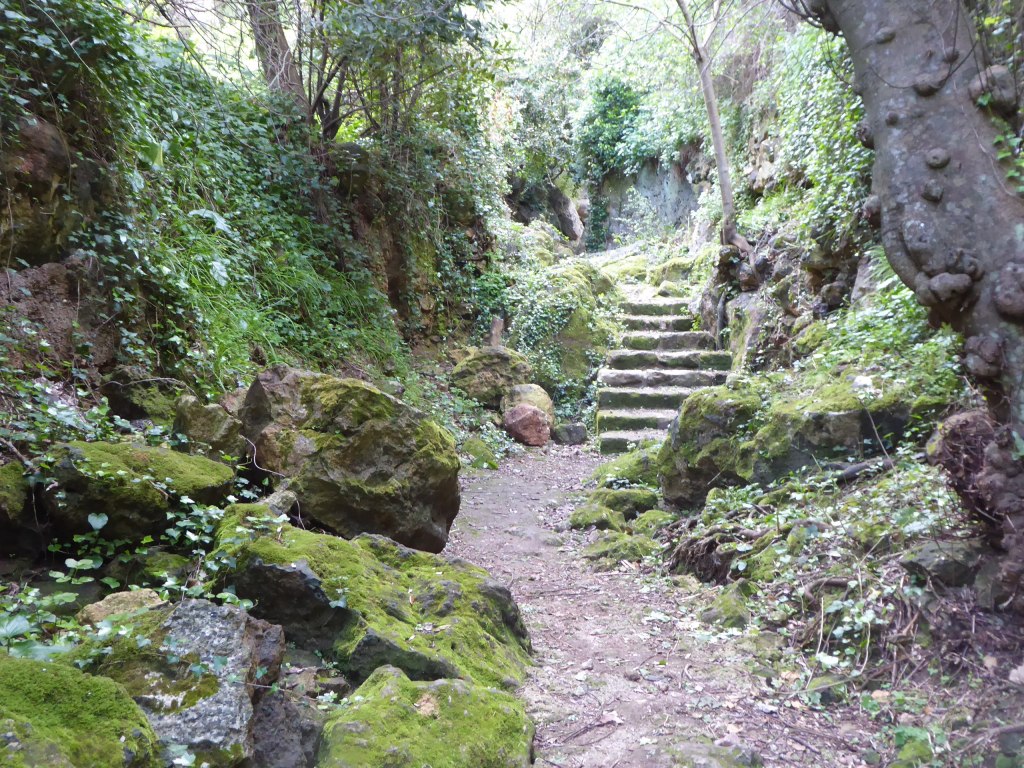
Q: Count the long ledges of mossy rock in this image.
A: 8